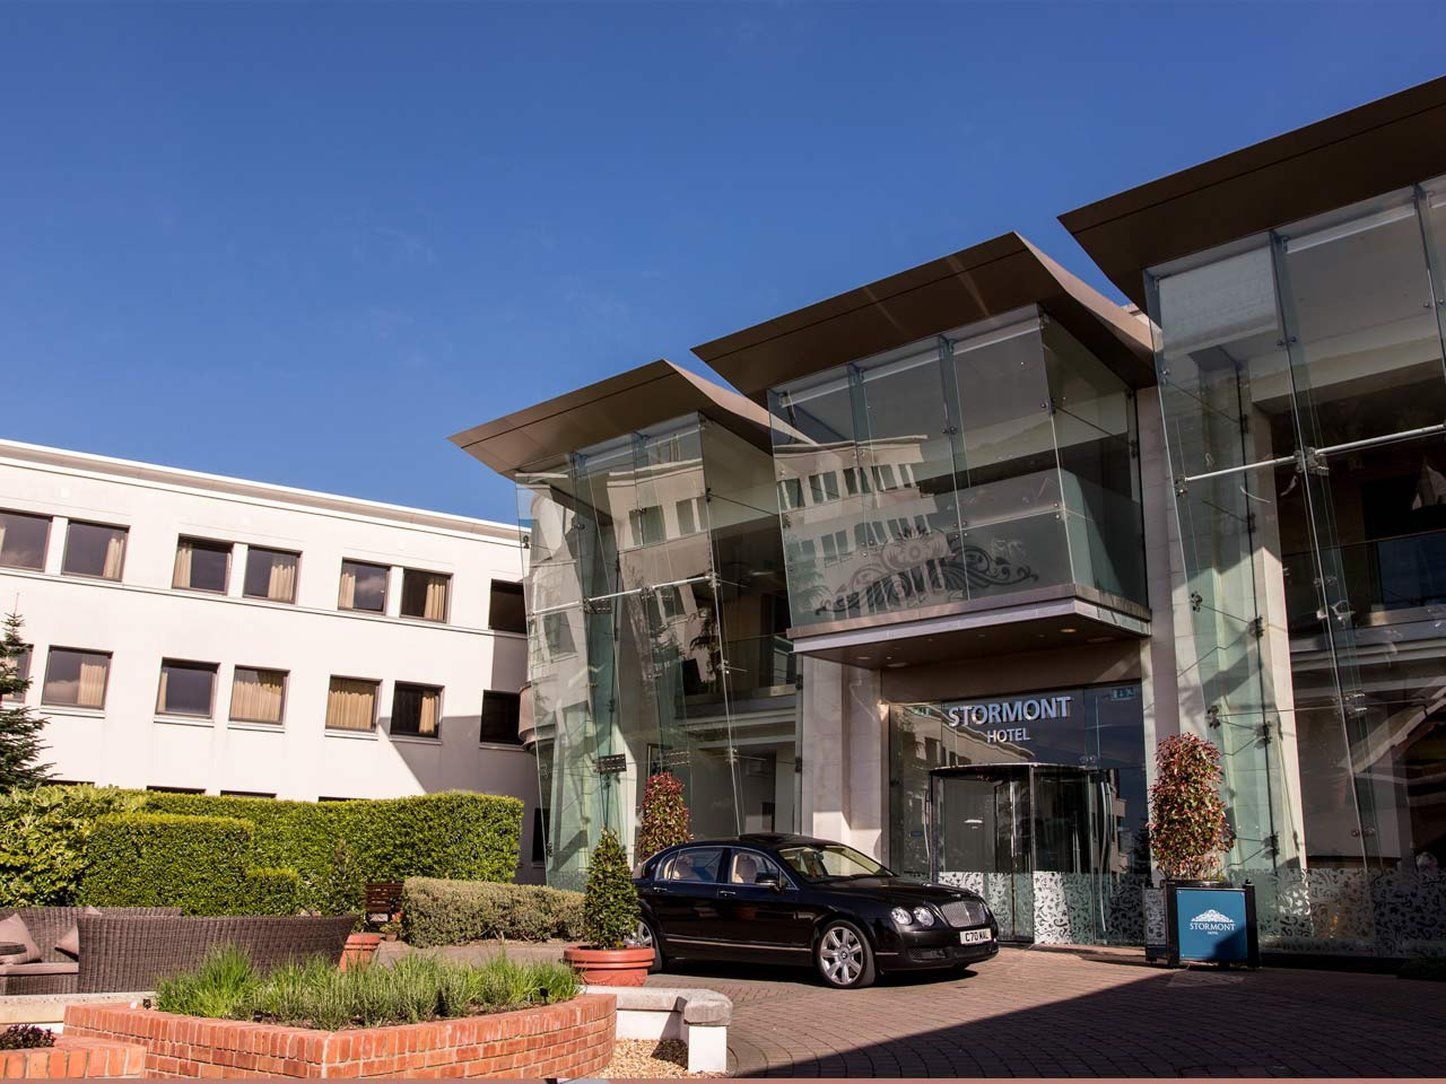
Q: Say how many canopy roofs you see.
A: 3